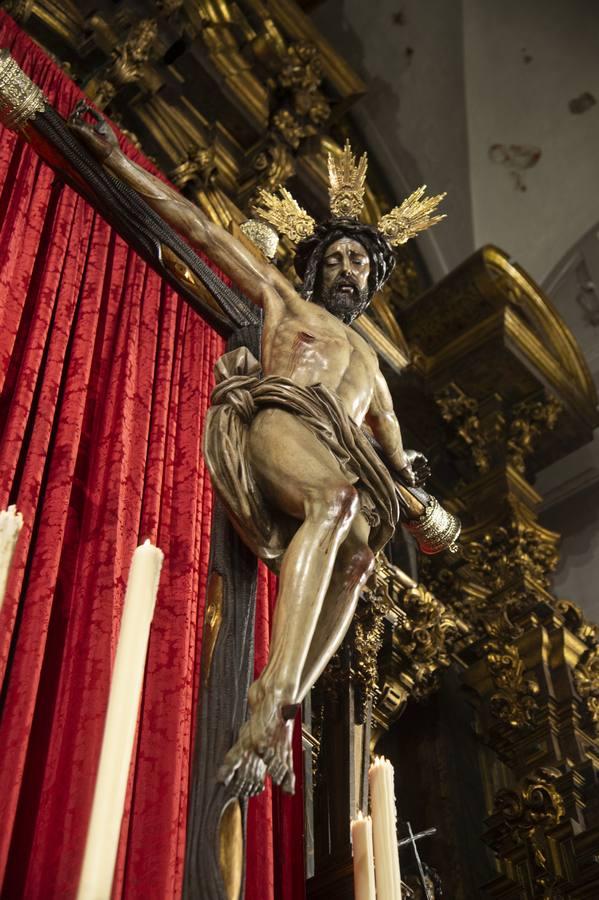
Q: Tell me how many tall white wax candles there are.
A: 4